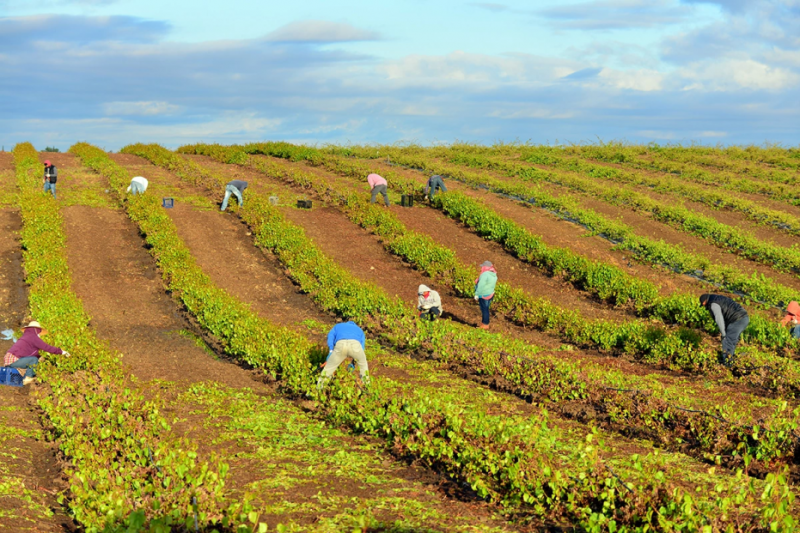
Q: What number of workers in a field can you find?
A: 11